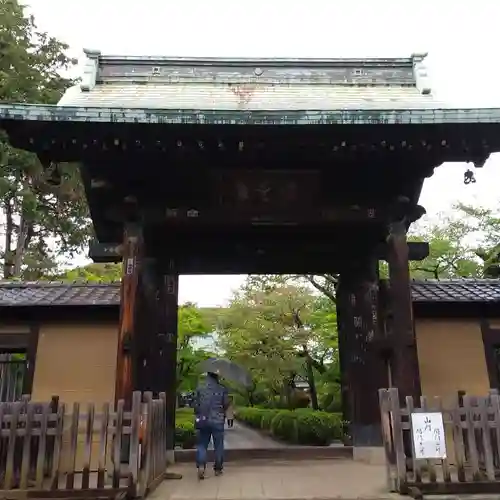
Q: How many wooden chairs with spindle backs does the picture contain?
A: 0